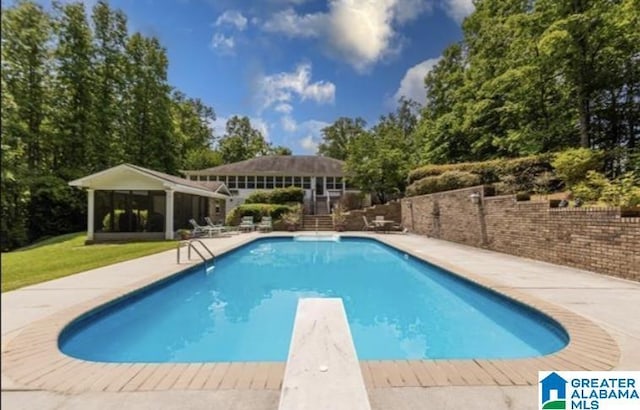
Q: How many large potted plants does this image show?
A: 2